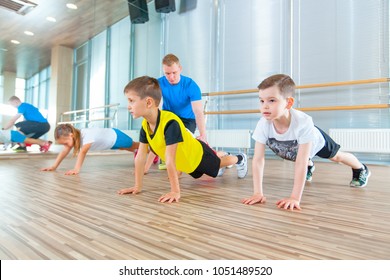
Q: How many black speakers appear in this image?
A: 2